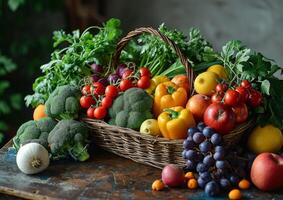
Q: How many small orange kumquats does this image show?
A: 5